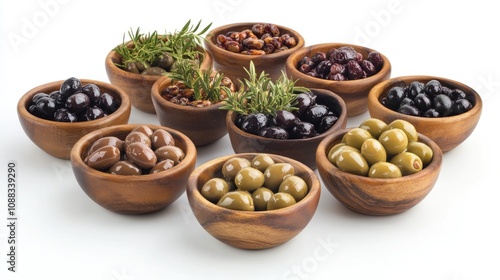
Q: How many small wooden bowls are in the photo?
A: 10